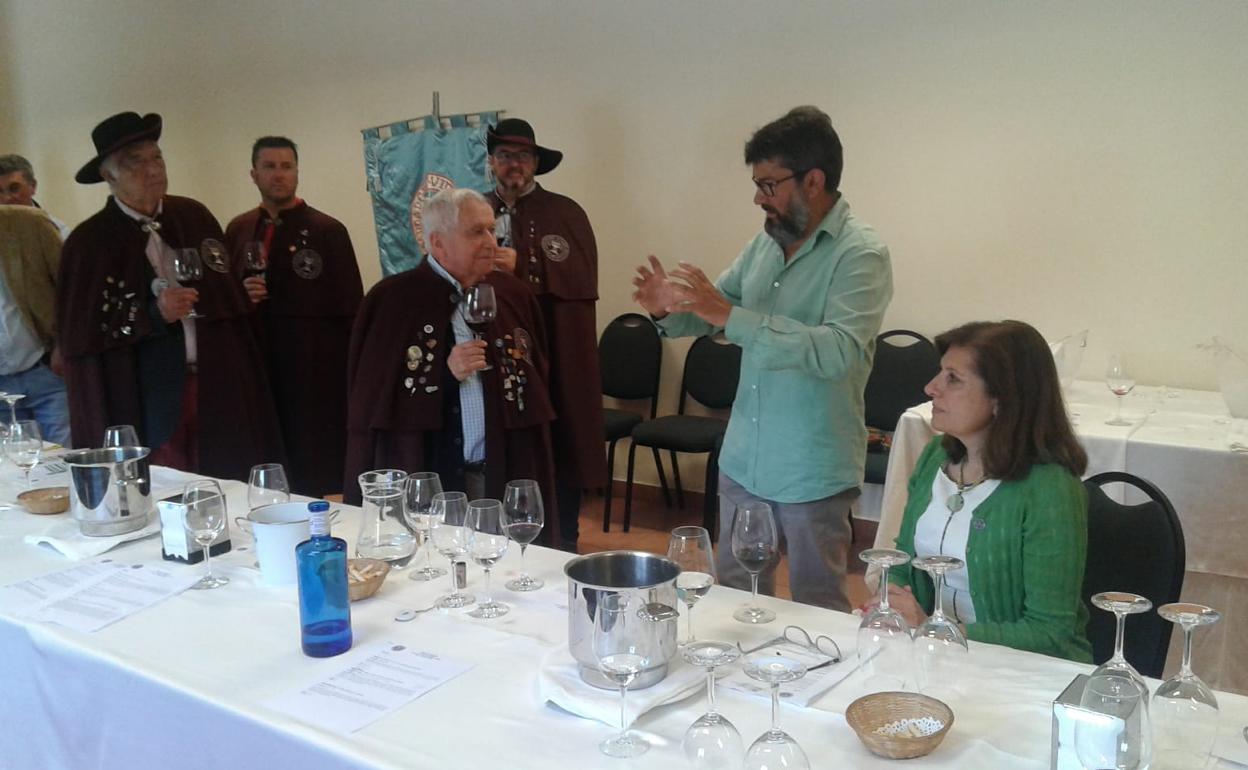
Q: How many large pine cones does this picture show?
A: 0